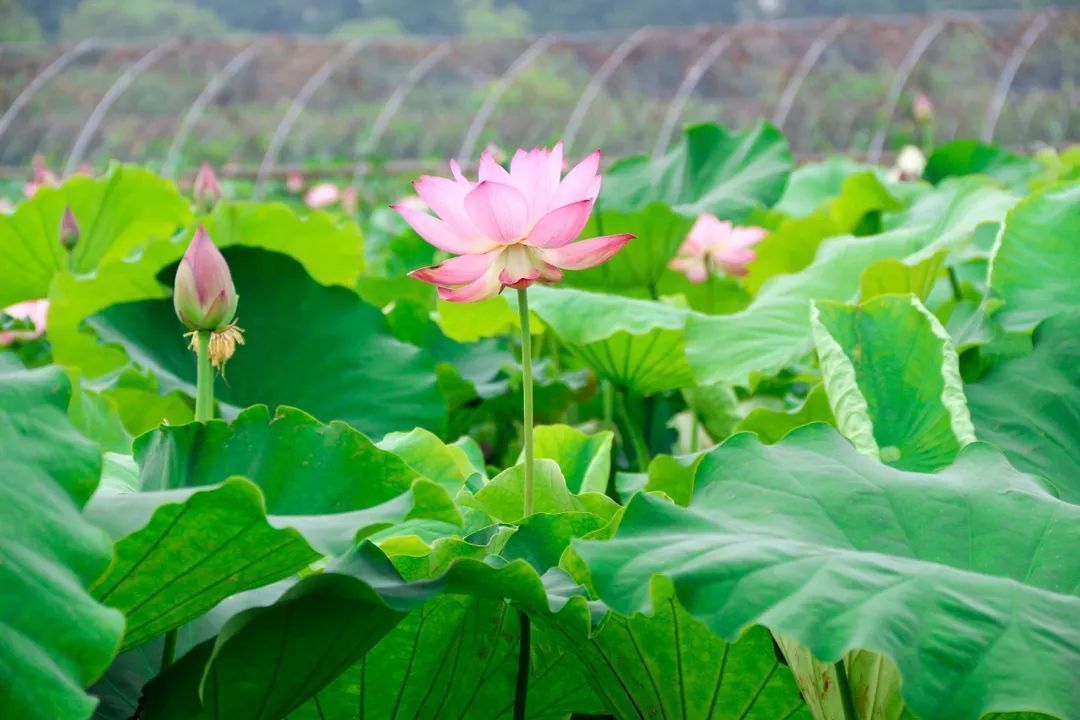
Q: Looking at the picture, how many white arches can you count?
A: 11